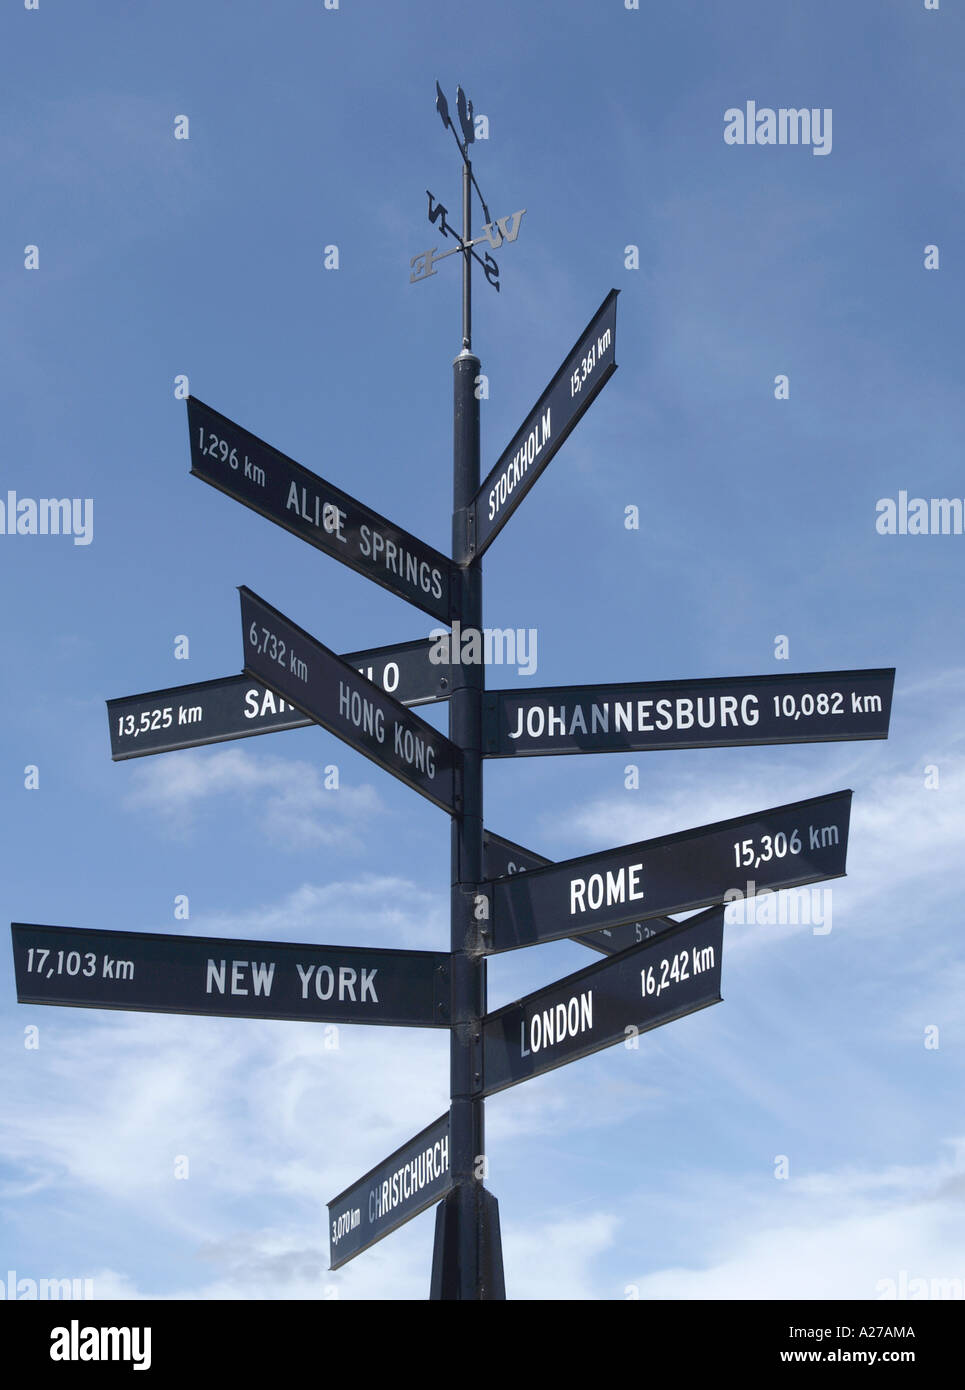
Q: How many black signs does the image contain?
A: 10